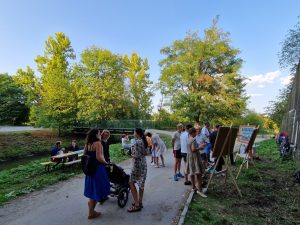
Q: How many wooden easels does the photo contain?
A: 3